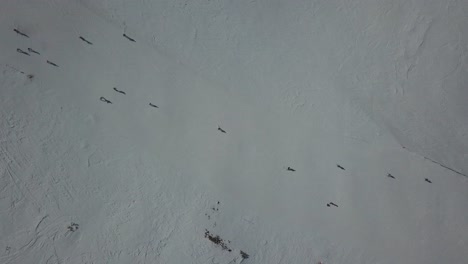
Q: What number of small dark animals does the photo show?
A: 15